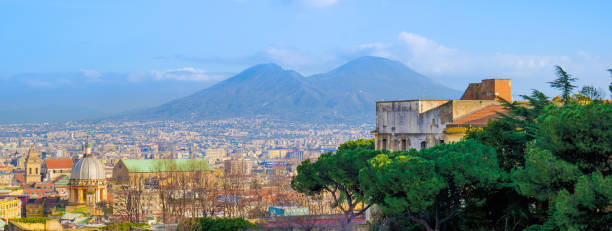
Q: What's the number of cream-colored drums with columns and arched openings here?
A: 1